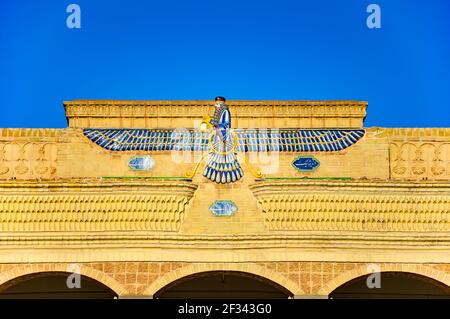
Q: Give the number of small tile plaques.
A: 3